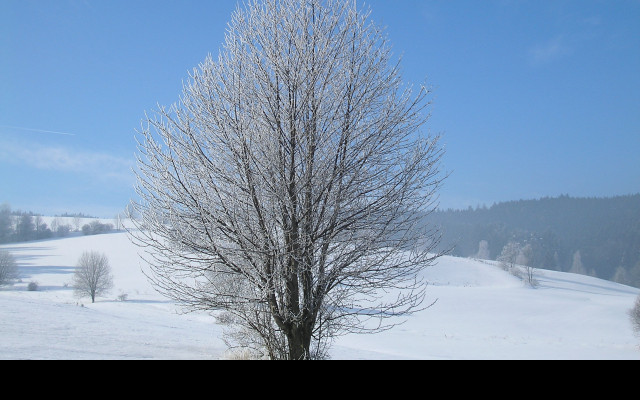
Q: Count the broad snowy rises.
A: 2